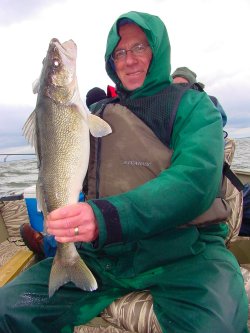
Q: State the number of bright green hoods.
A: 1